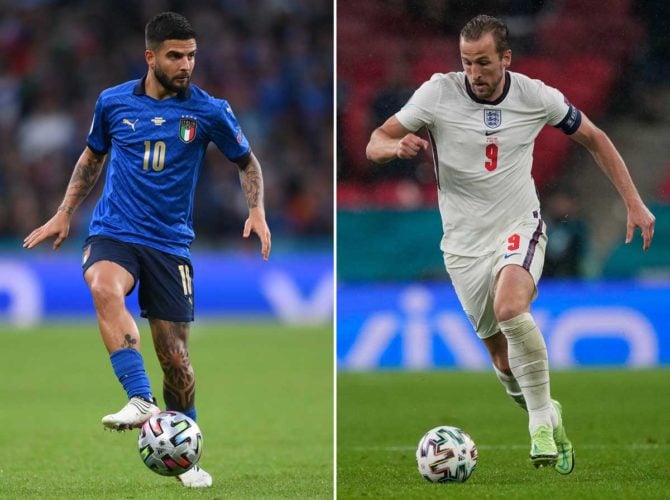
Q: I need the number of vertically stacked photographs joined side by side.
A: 2